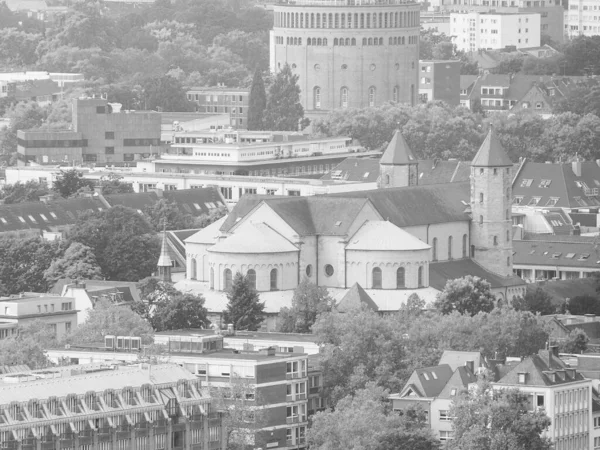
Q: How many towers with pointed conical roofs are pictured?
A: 2